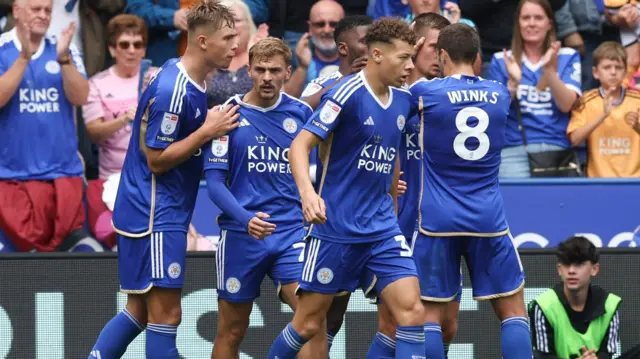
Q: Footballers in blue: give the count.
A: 6